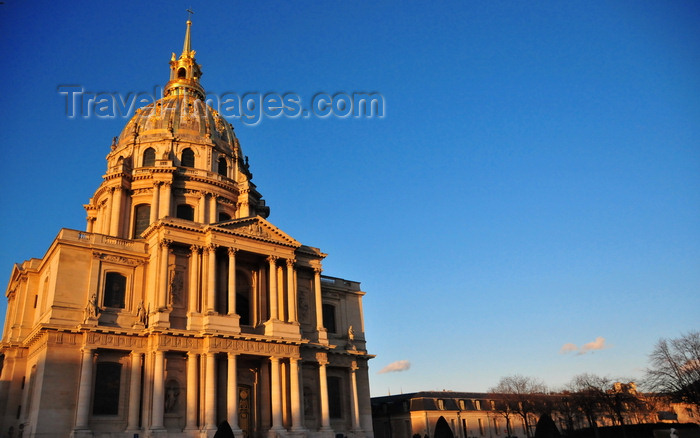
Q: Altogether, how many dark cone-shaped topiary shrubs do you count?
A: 3